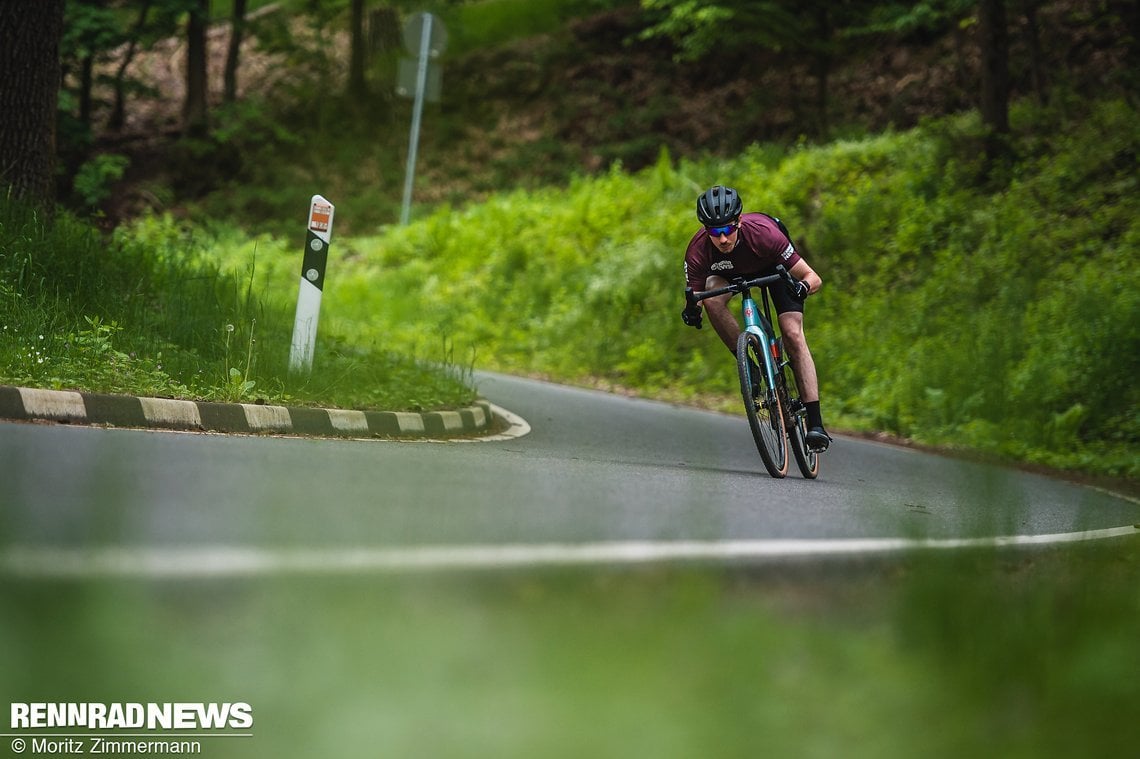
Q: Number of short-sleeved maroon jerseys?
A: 1